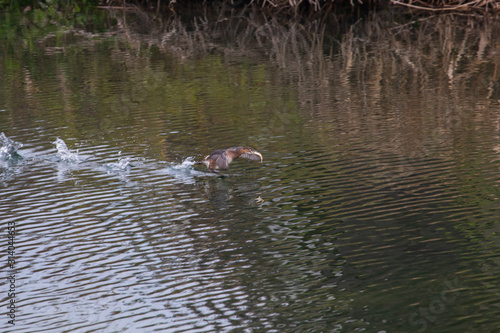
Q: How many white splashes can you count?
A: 4